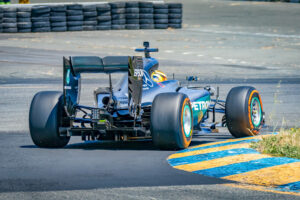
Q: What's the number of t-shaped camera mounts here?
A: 1